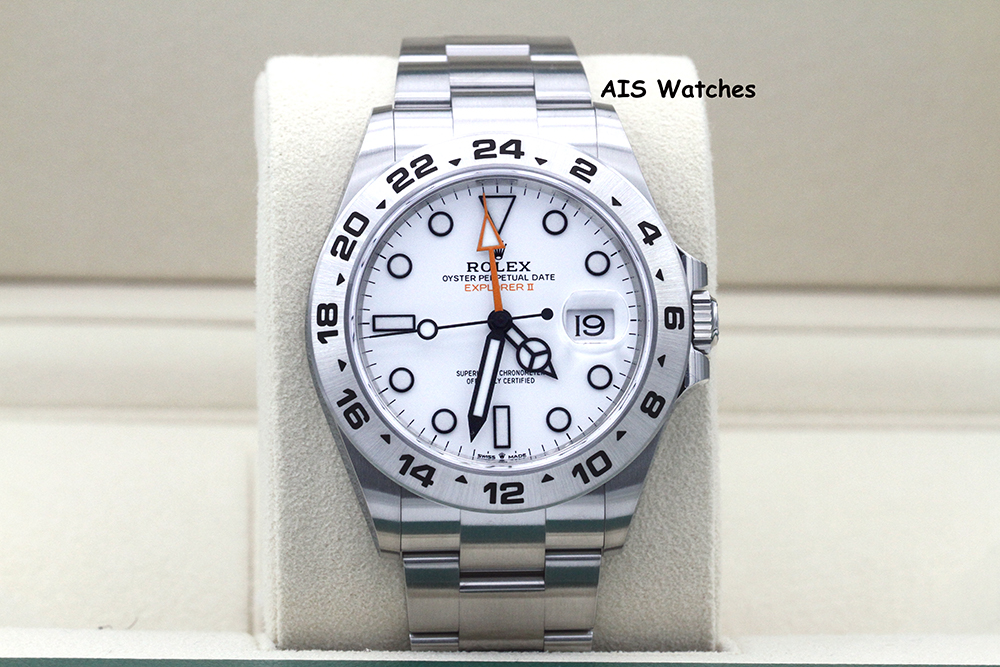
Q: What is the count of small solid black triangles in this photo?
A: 12